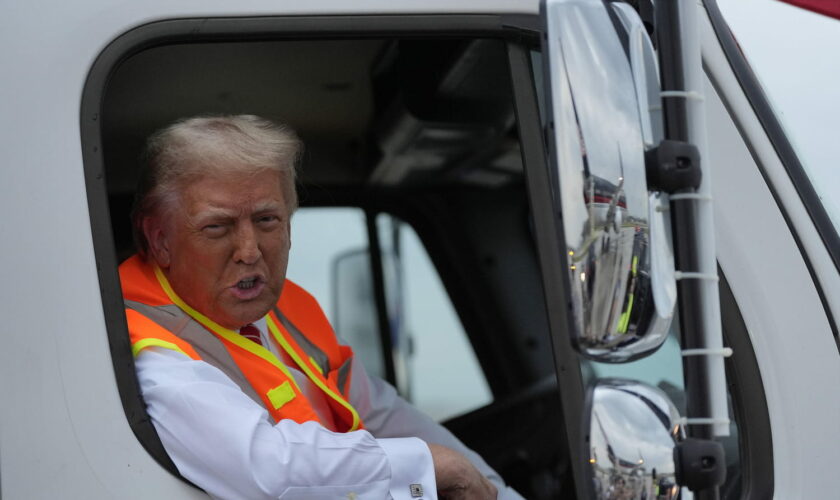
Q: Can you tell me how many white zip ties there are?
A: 5